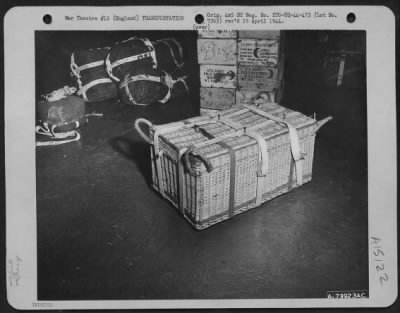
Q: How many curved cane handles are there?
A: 3